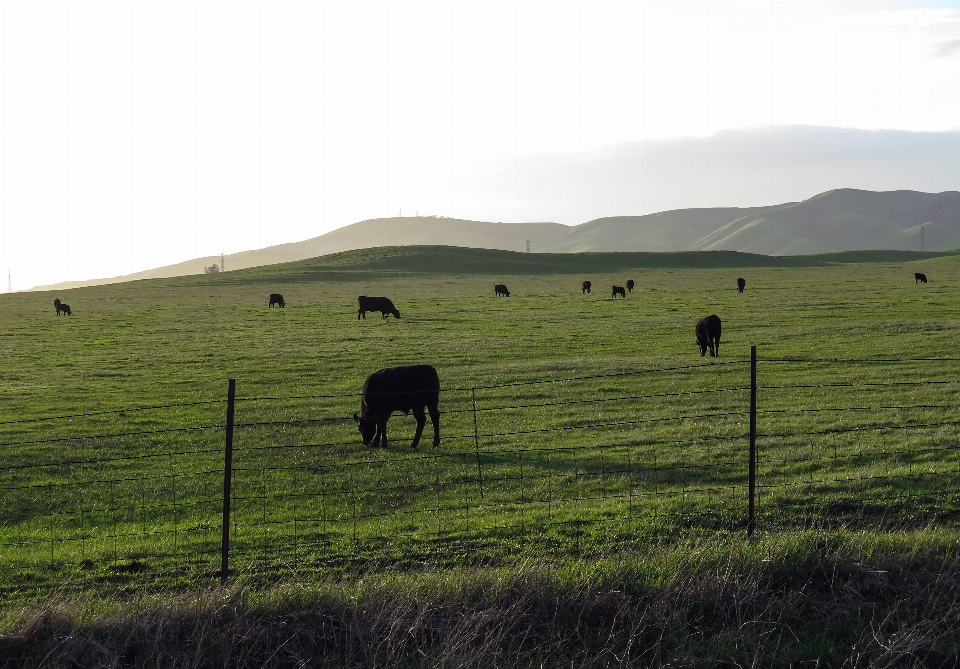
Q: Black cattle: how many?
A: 12